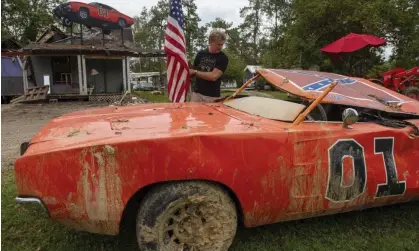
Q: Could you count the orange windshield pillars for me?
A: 2